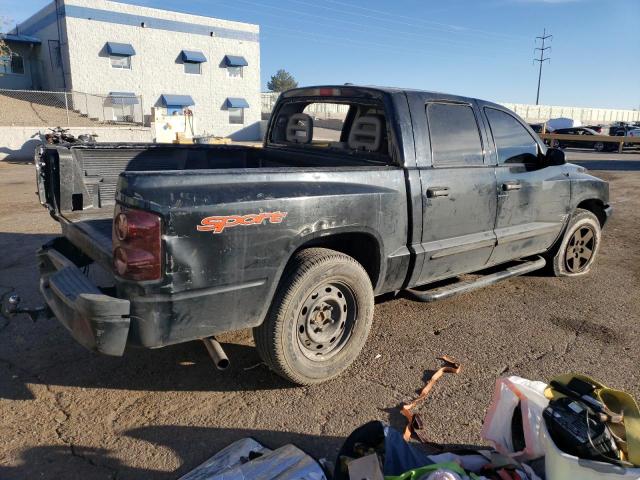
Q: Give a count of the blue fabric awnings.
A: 6